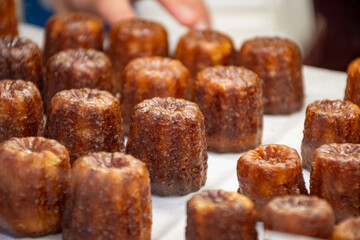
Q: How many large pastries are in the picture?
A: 14